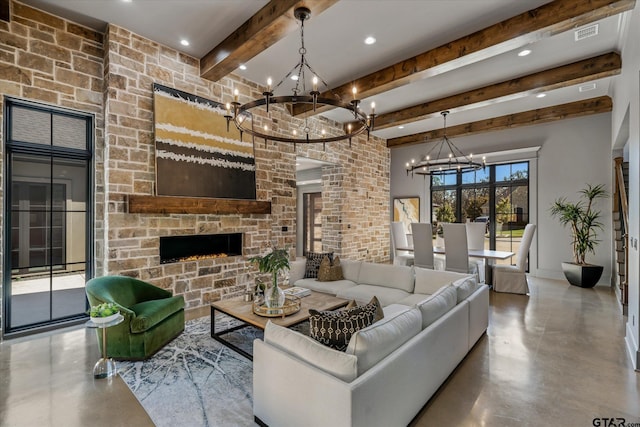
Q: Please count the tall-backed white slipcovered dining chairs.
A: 5